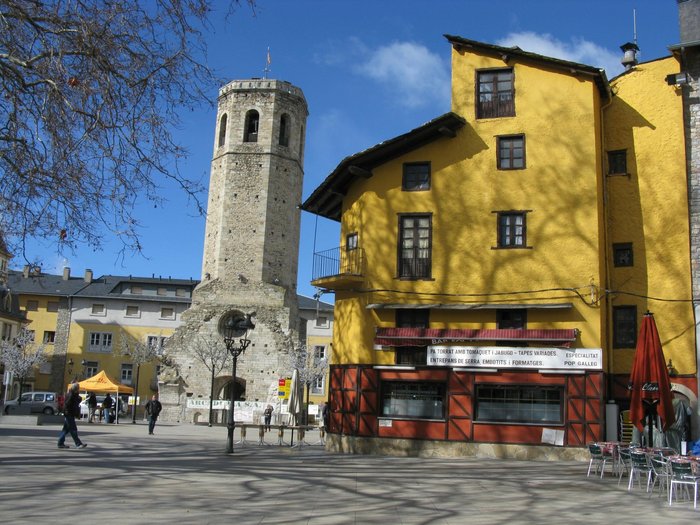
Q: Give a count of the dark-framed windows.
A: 13